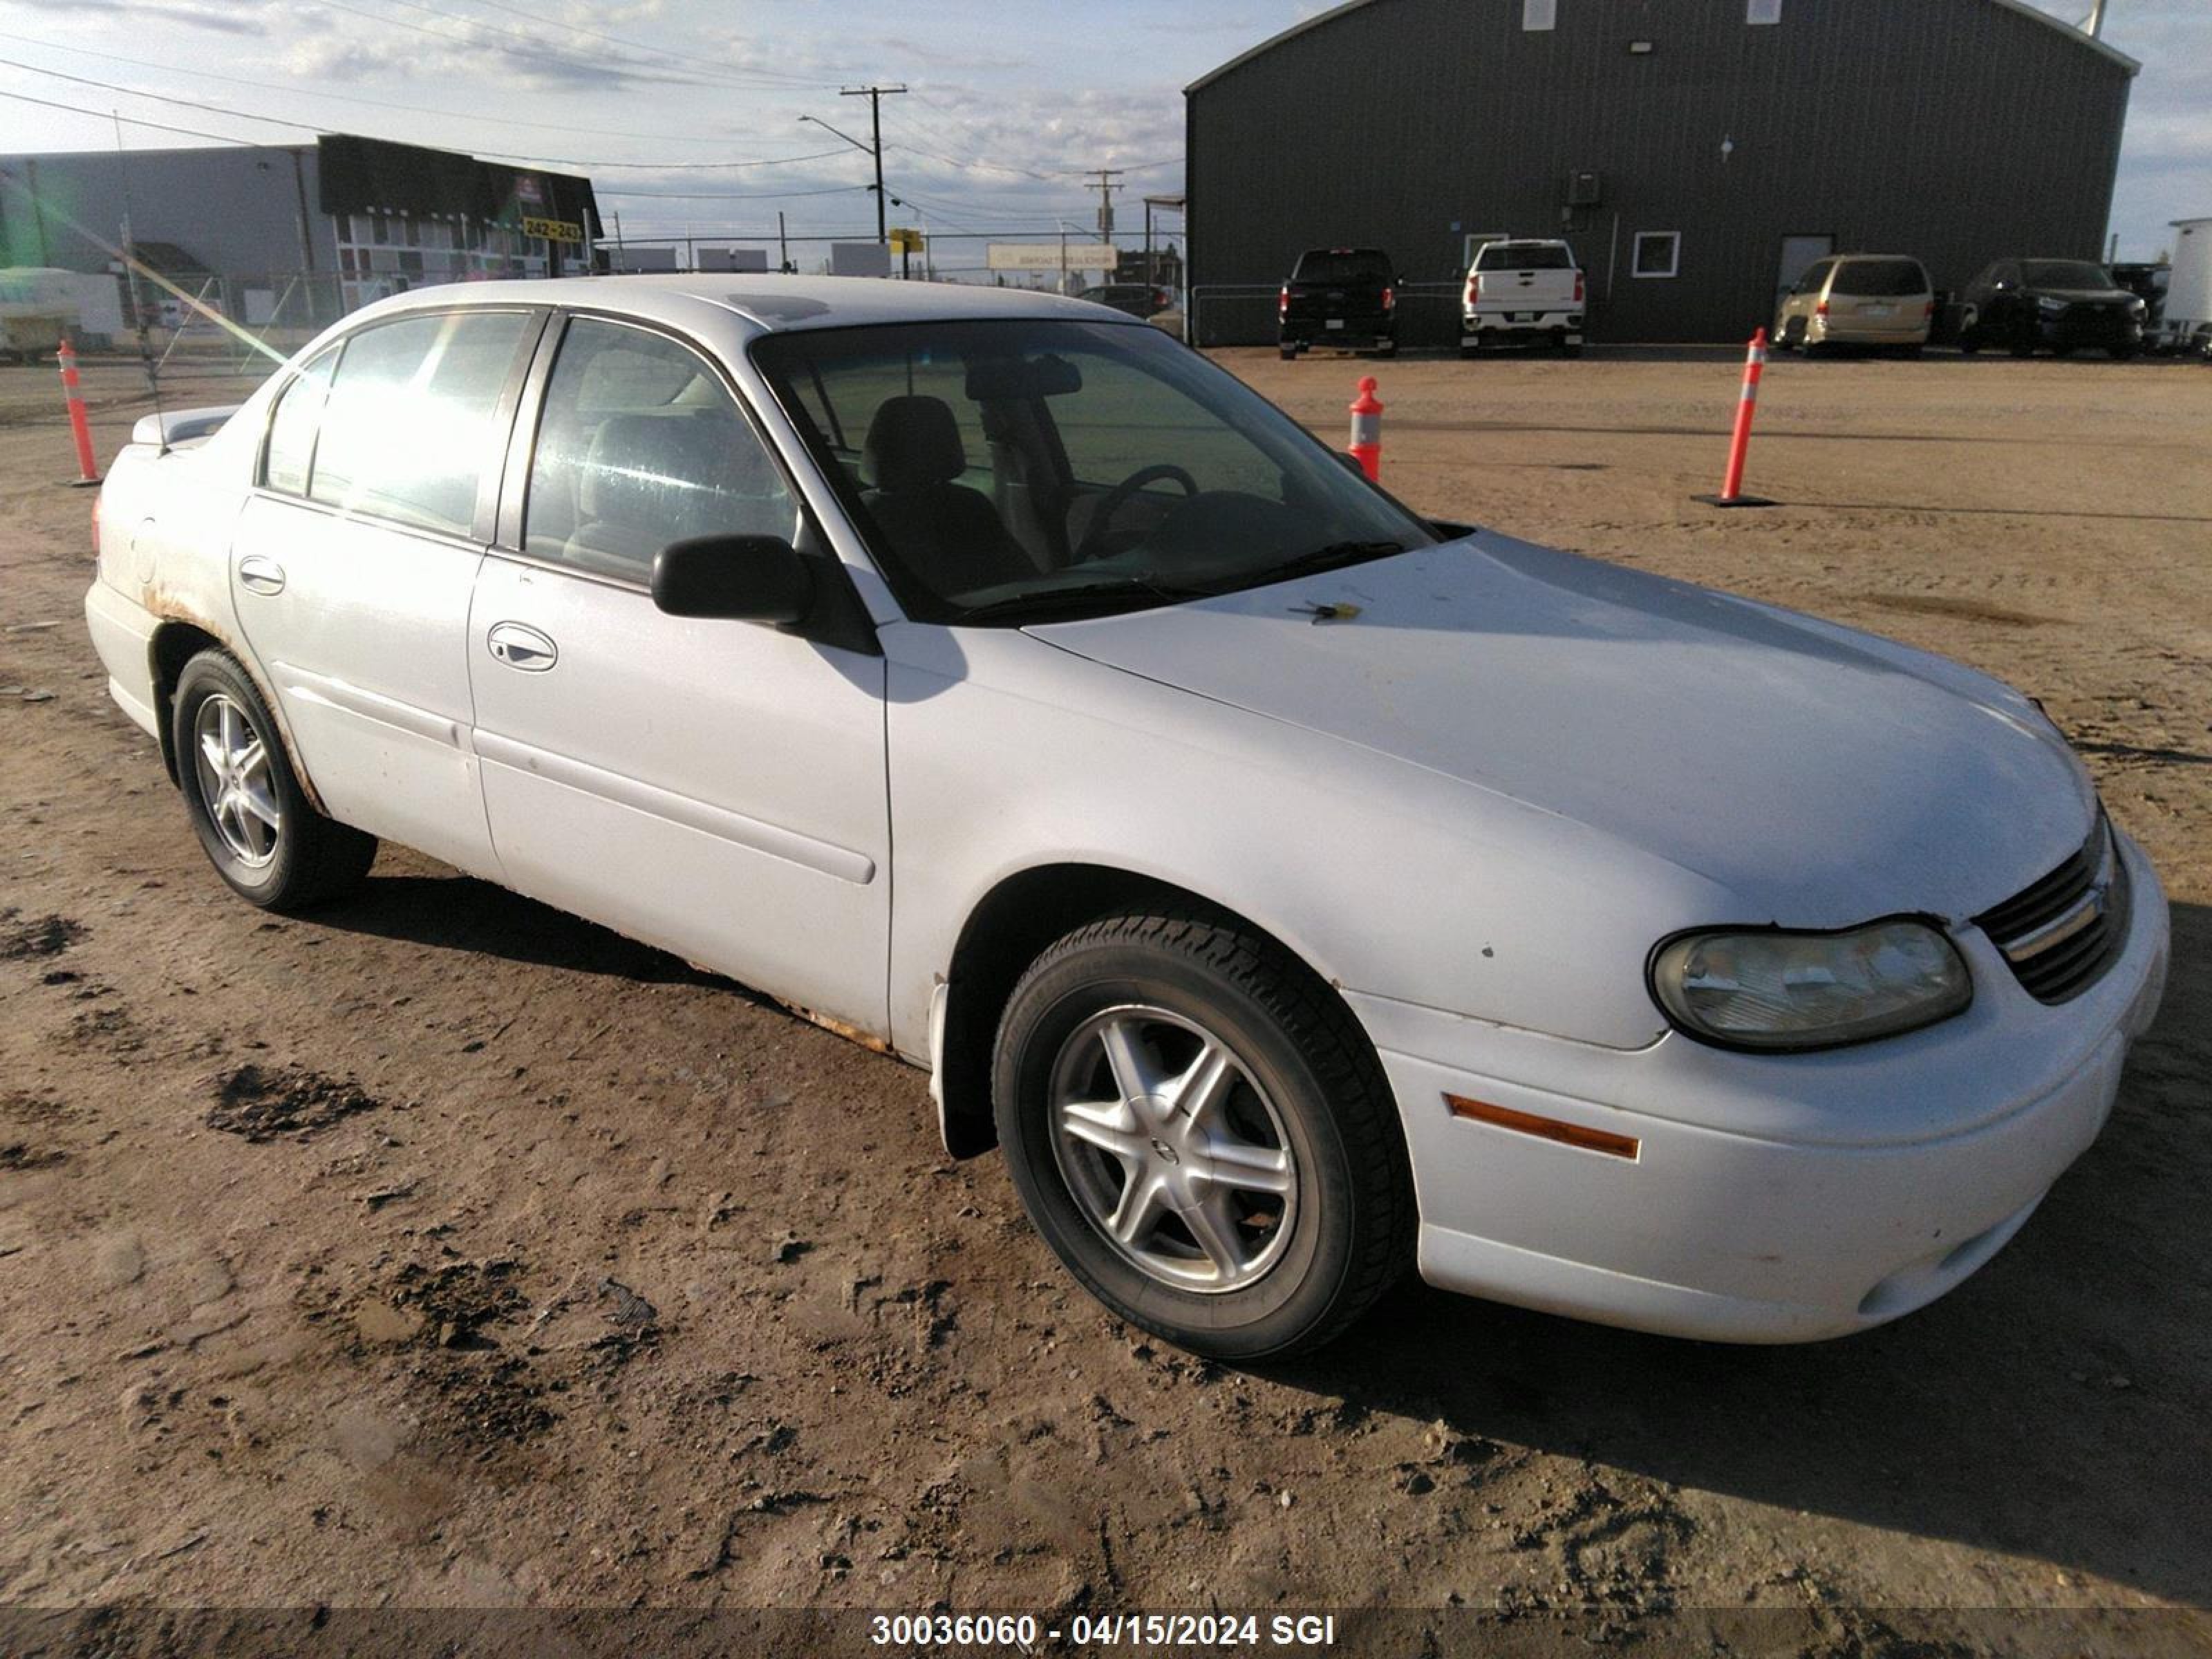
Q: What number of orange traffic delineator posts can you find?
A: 3